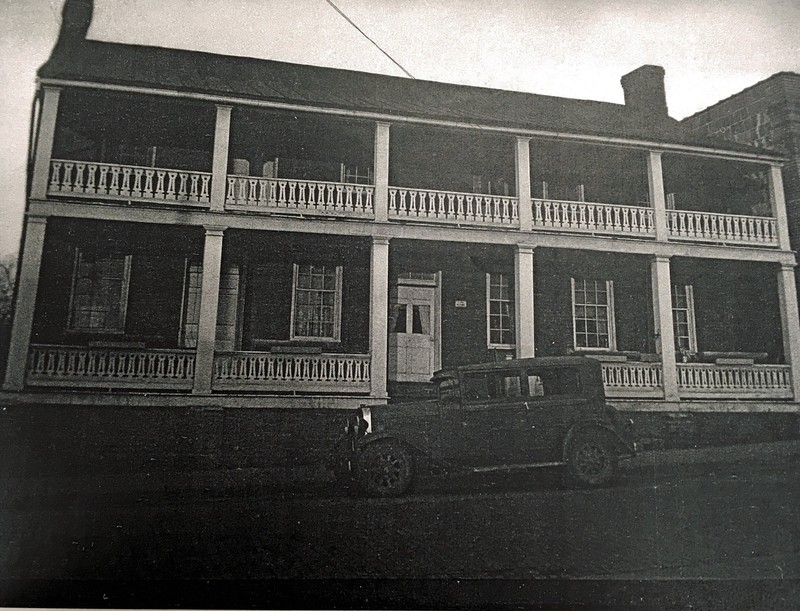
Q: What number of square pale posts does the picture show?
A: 12